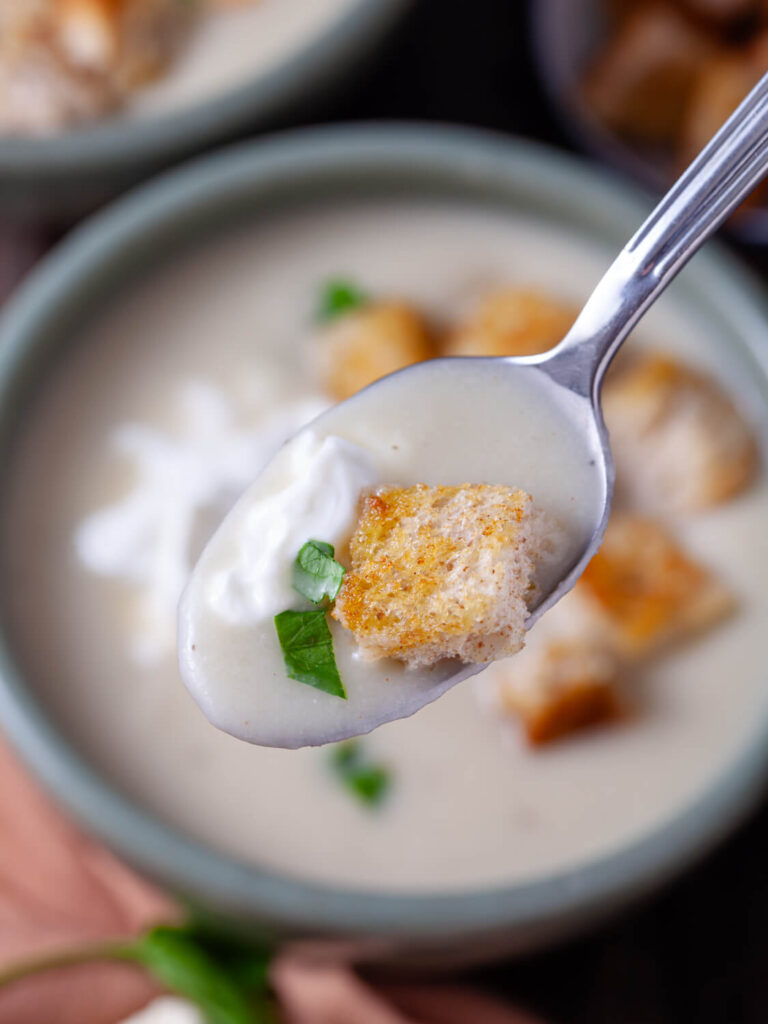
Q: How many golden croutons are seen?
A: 6